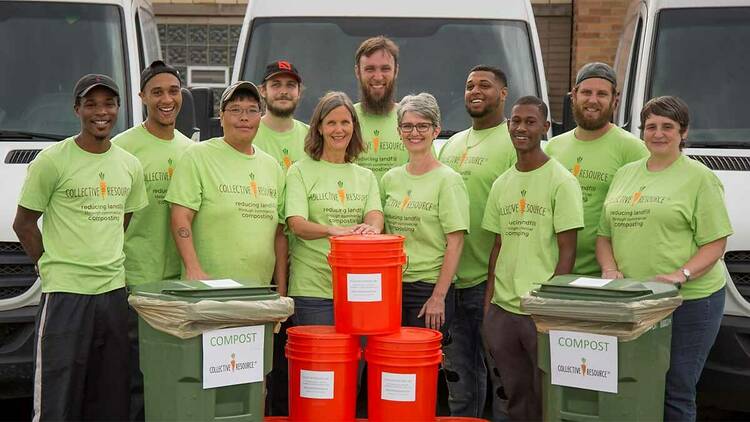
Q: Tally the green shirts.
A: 11